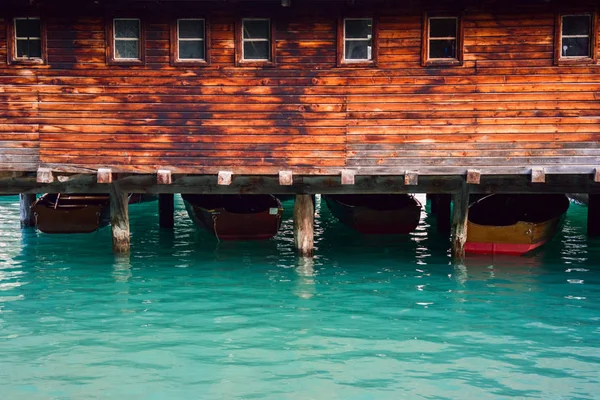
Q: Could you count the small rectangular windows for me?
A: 7